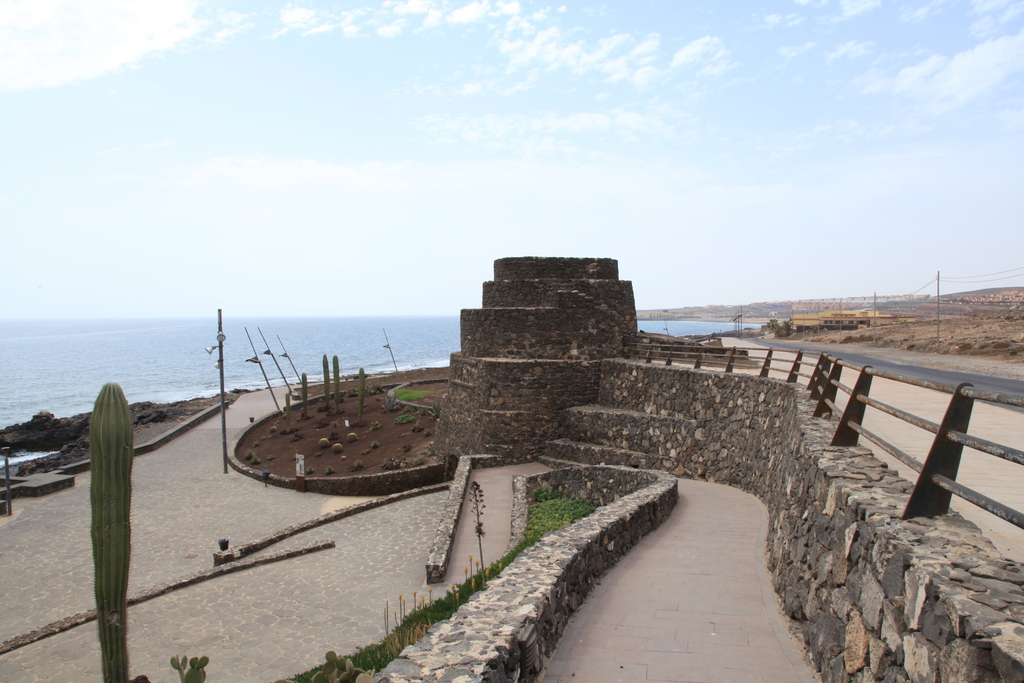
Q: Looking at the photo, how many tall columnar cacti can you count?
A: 6